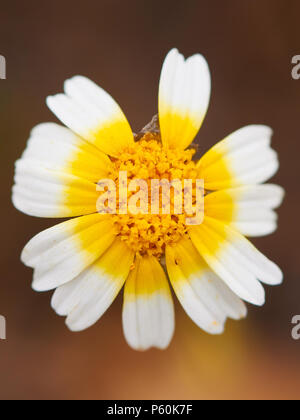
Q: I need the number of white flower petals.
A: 11